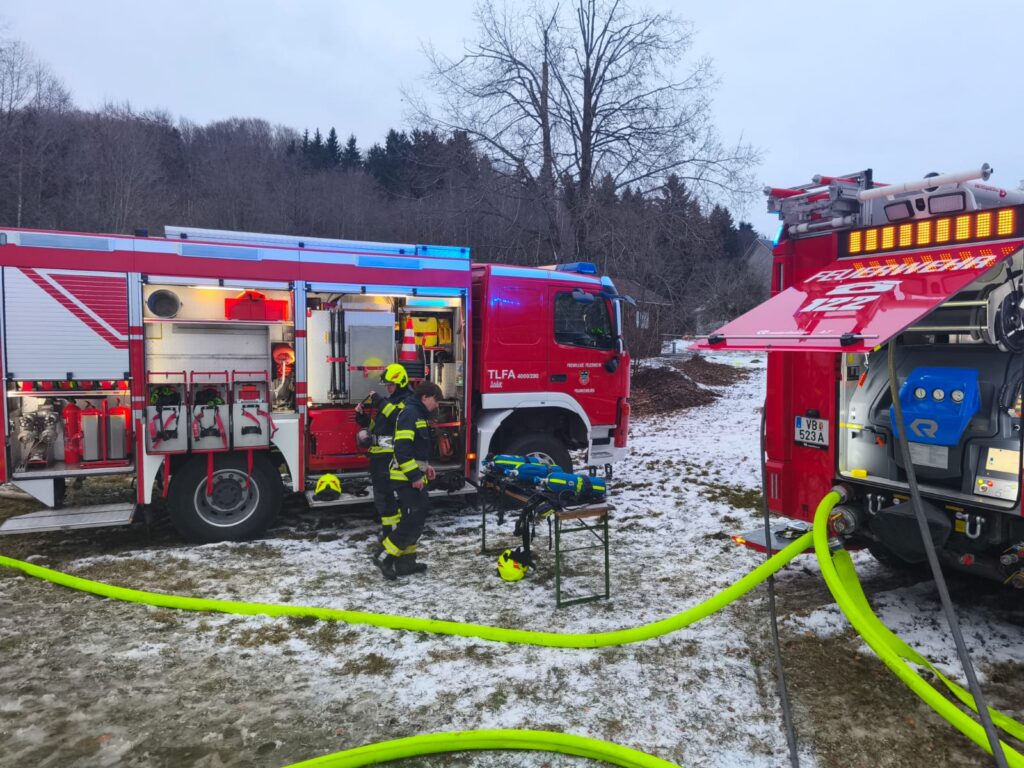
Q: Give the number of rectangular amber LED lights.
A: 9